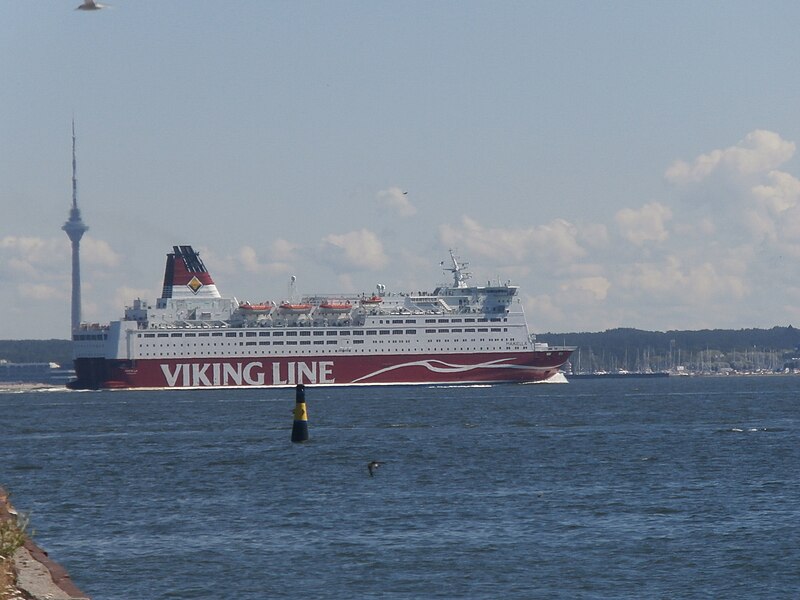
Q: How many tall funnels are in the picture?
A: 1